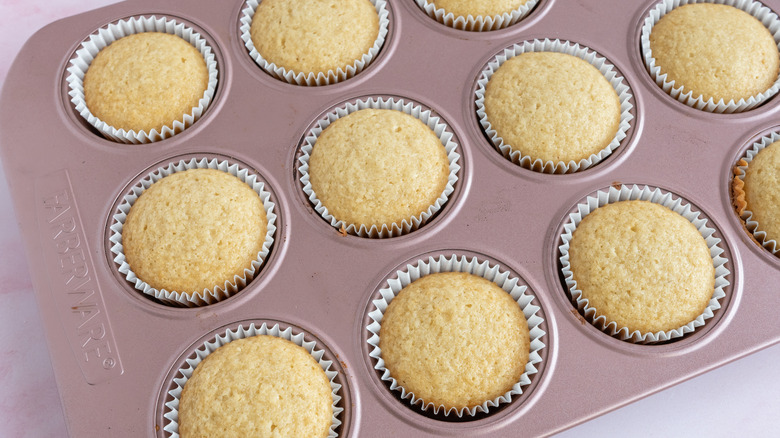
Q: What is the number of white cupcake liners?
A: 11